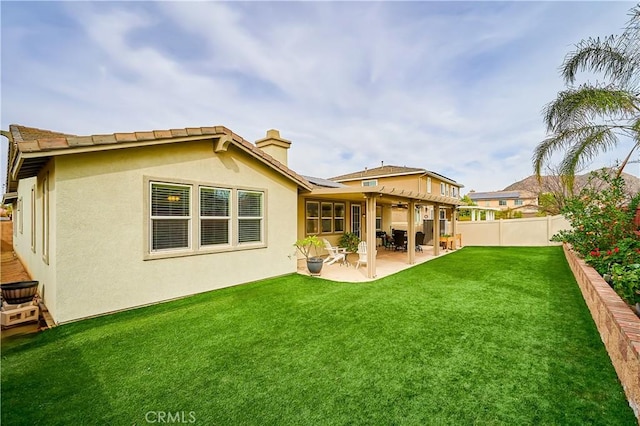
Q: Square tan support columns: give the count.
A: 4